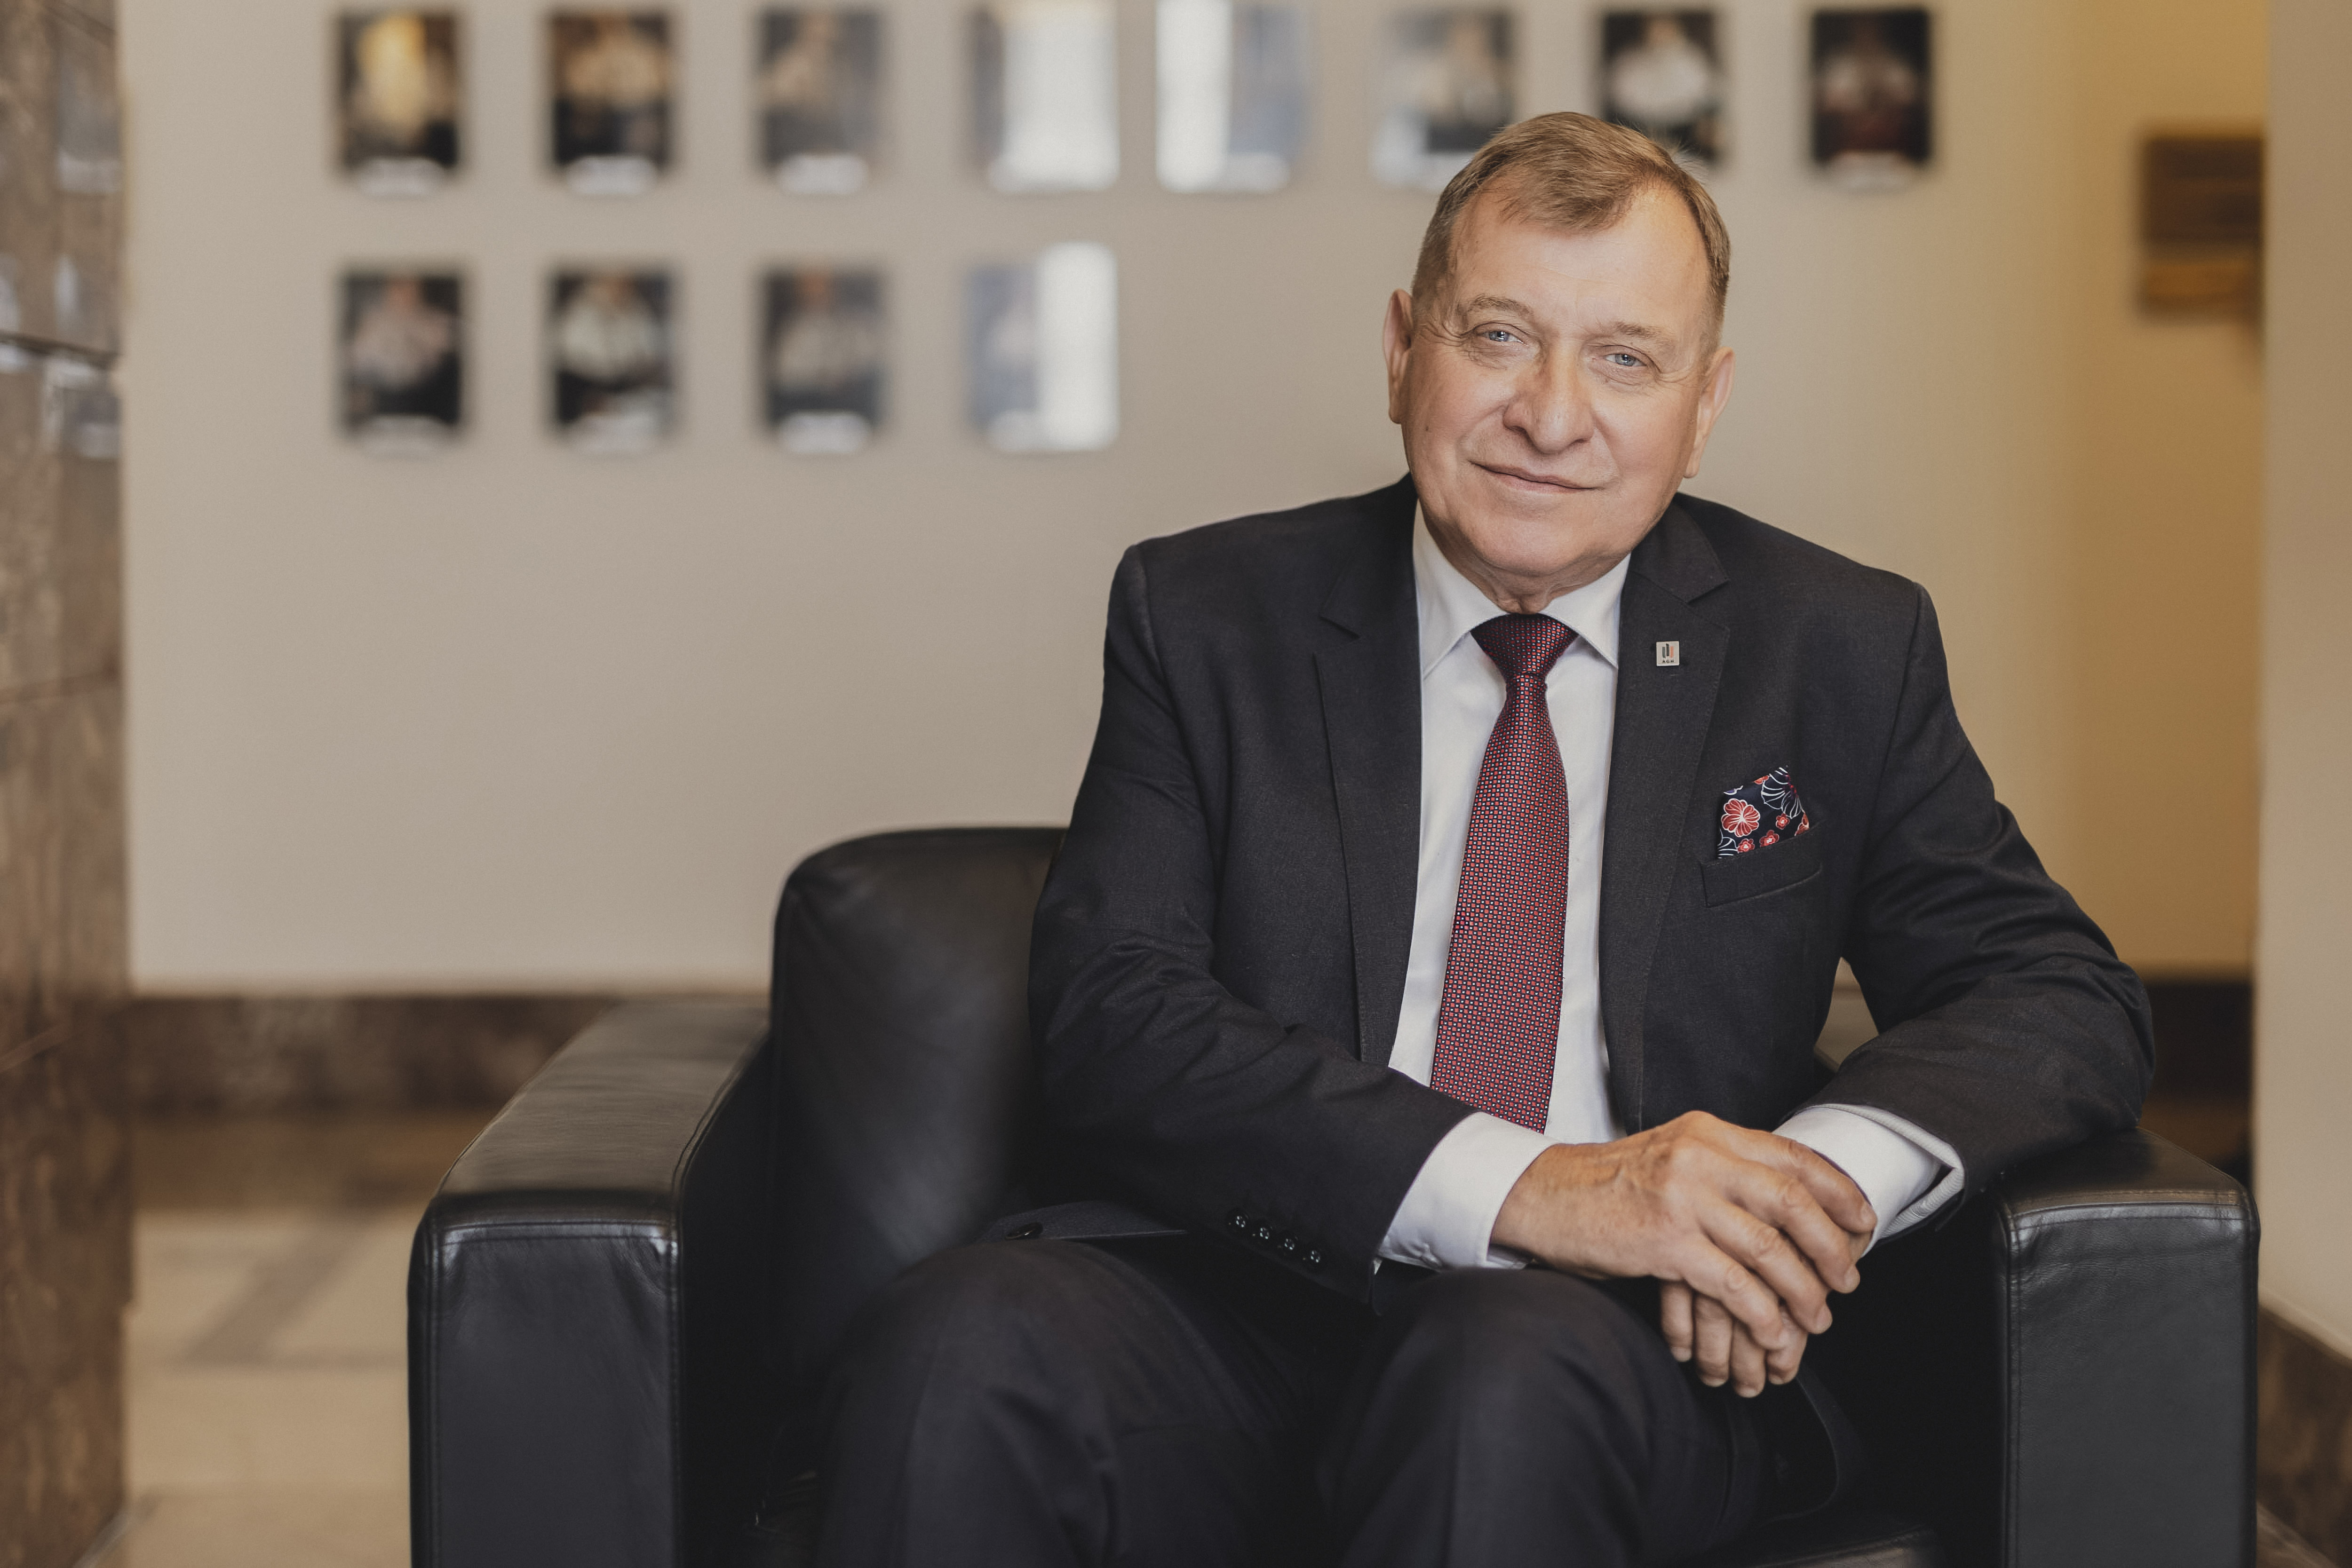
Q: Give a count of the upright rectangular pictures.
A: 12